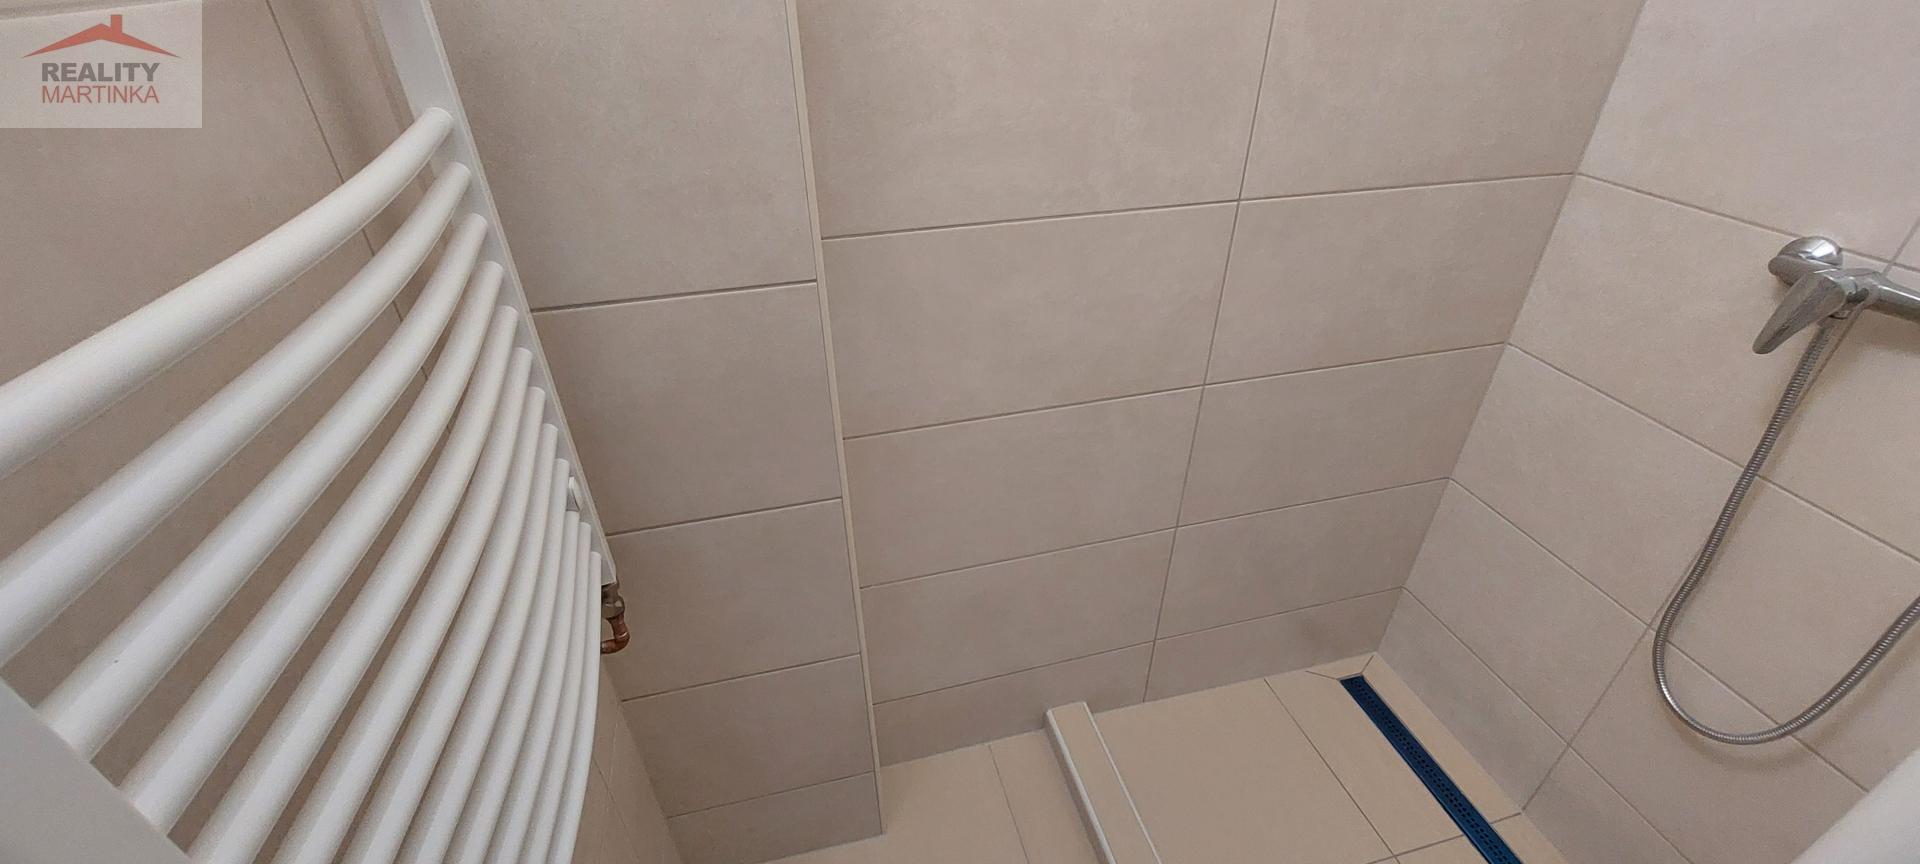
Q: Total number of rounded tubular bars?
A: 12